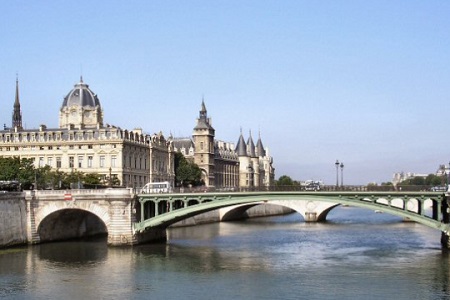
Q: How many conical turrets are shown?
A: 3